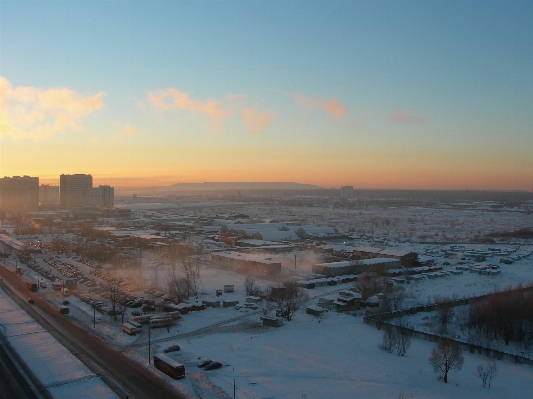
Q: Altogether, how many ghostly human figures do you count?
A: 0